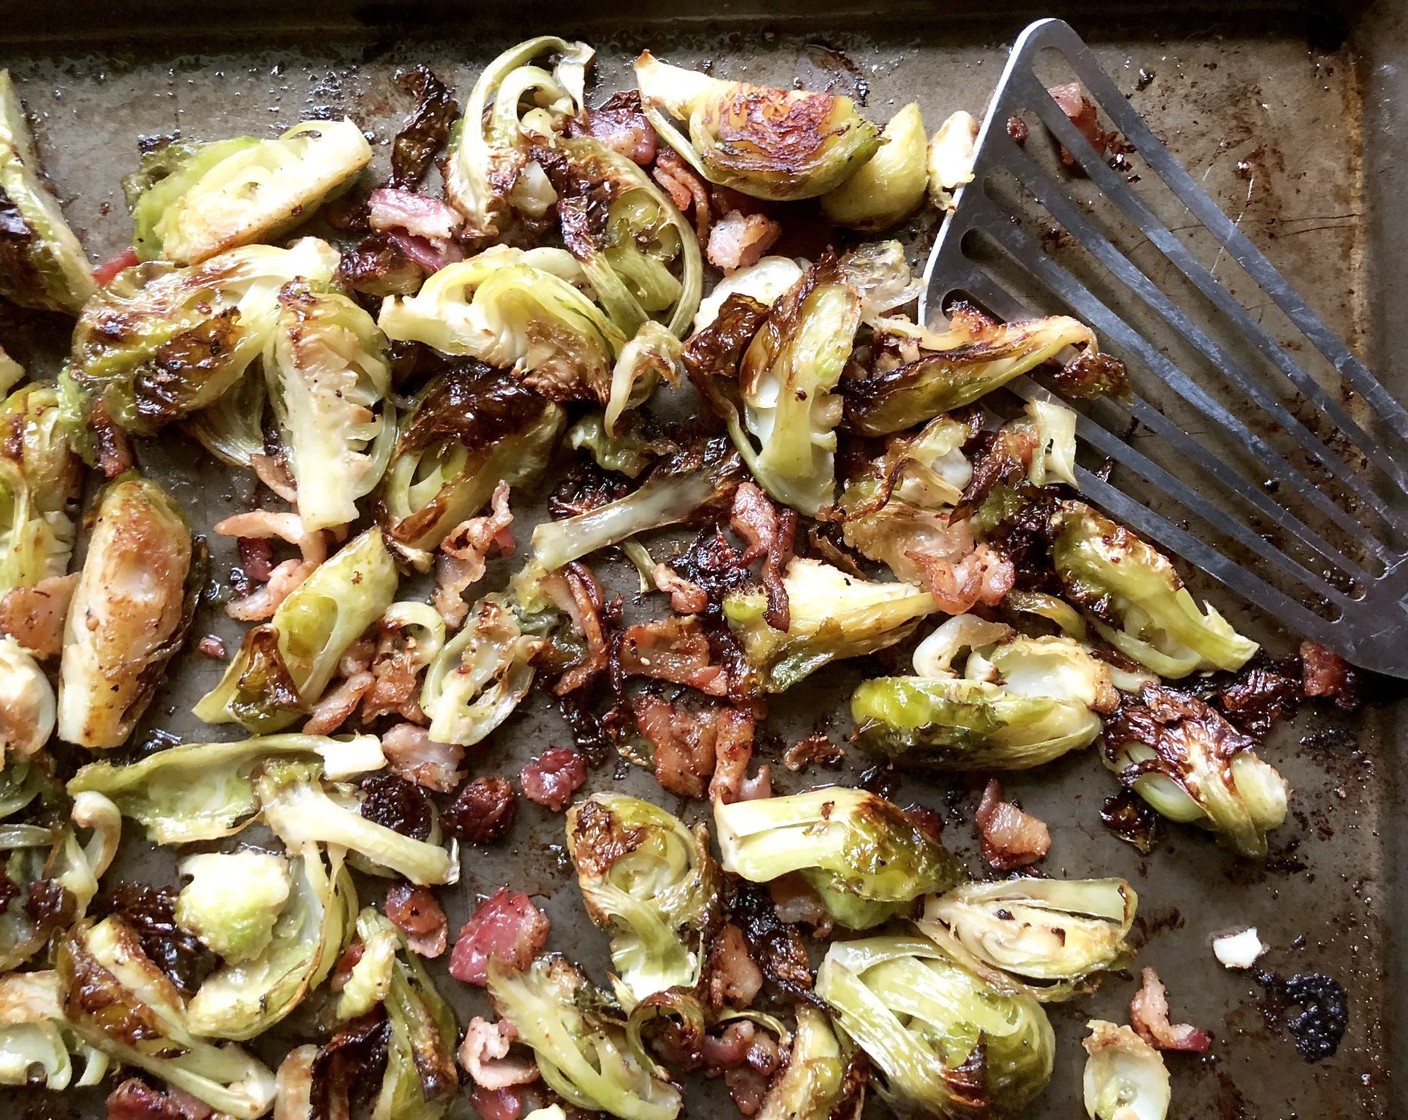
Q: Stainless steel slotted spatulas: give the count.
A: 1